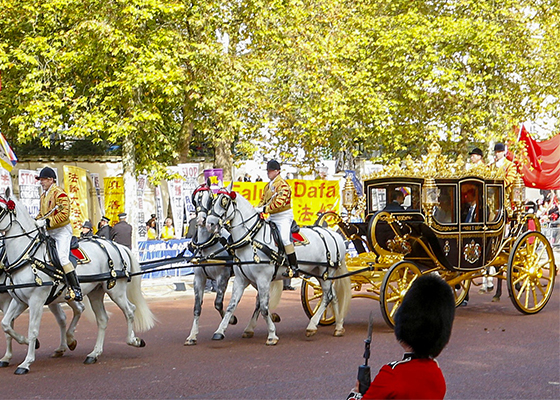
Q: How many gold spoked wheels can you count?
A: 4